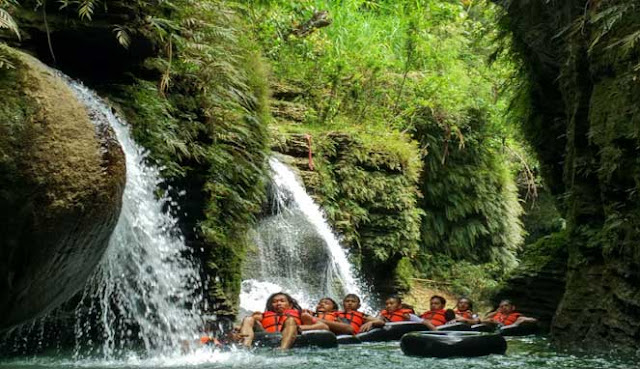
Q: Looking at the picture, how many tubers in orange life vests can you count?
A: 7